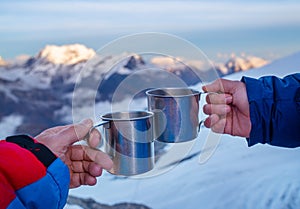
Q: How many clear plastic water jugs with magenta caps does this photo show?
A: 0